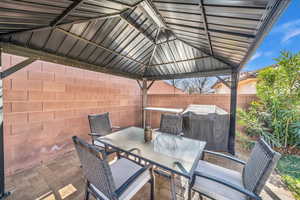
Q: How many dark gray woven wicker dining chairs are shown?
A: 4